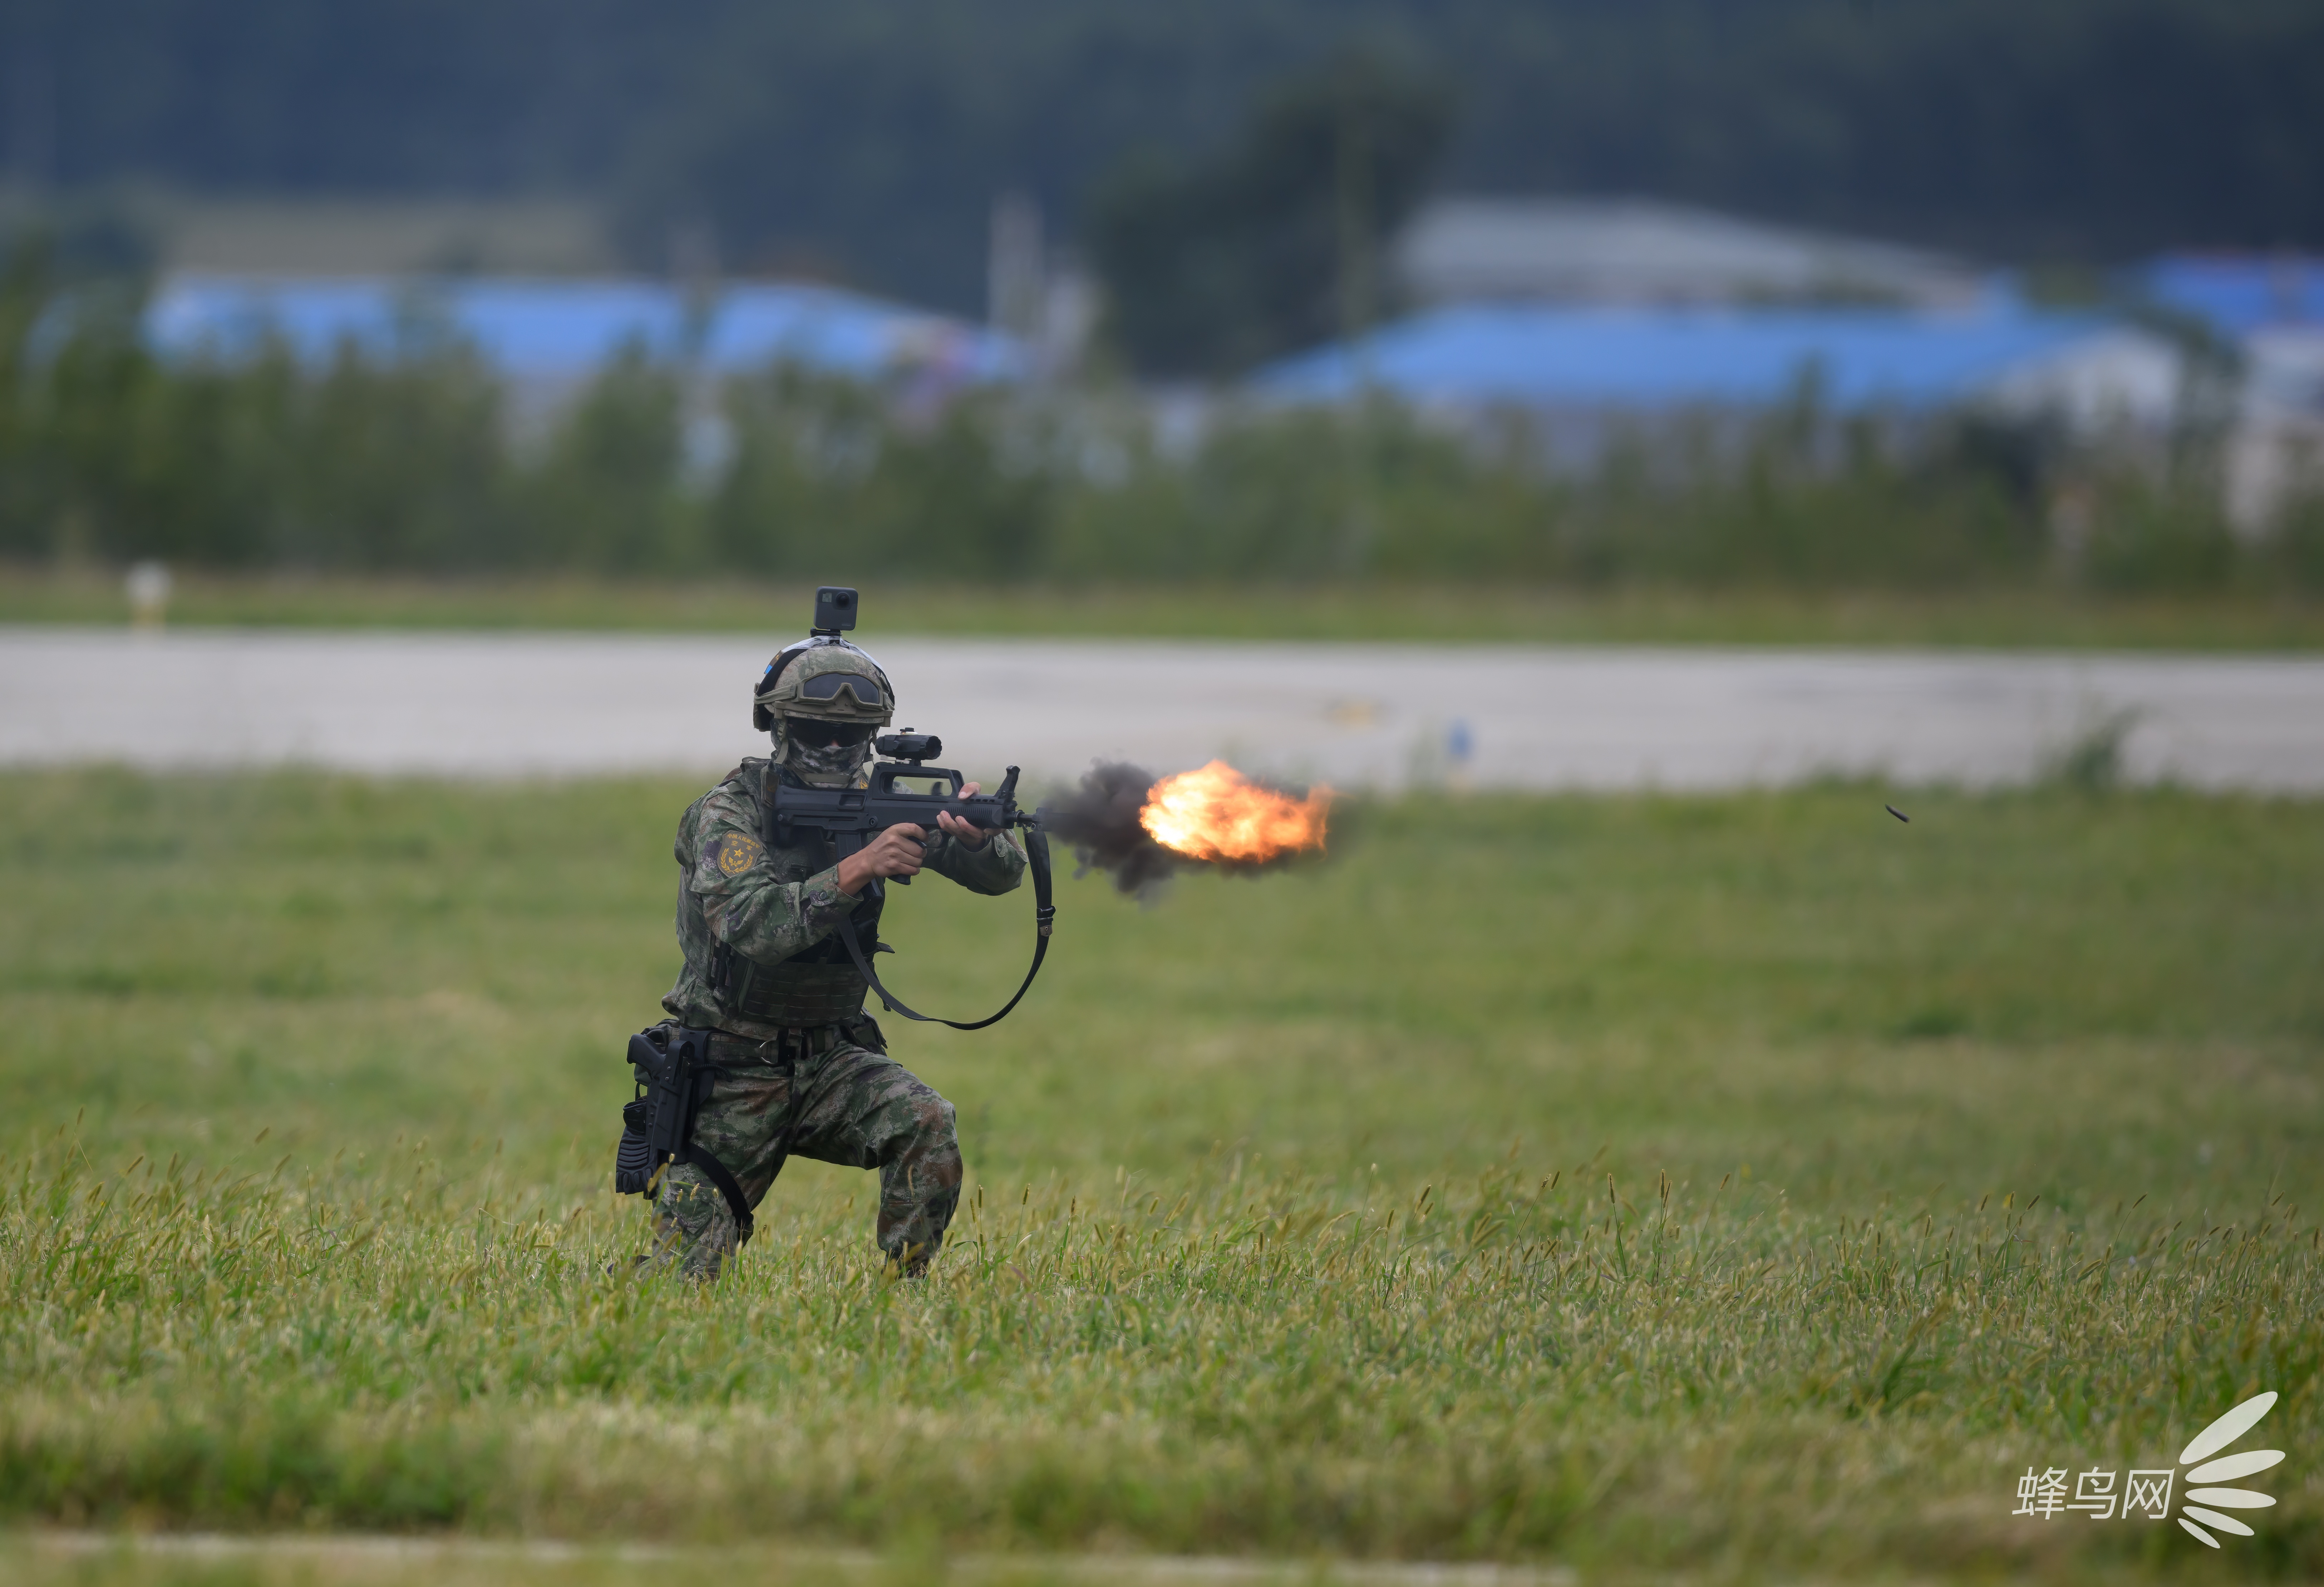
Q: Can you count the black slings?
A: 1